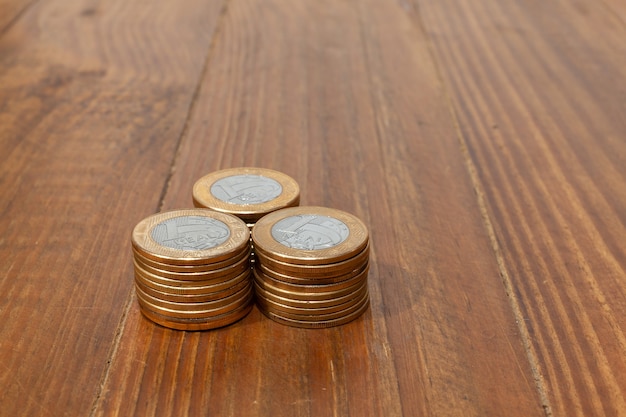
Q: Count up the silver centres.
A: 3